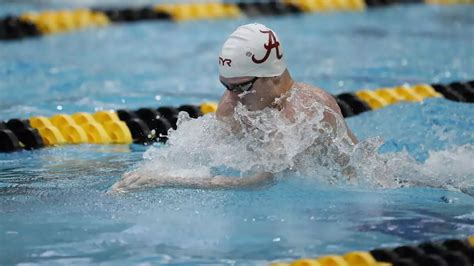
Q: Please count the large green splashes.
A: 0